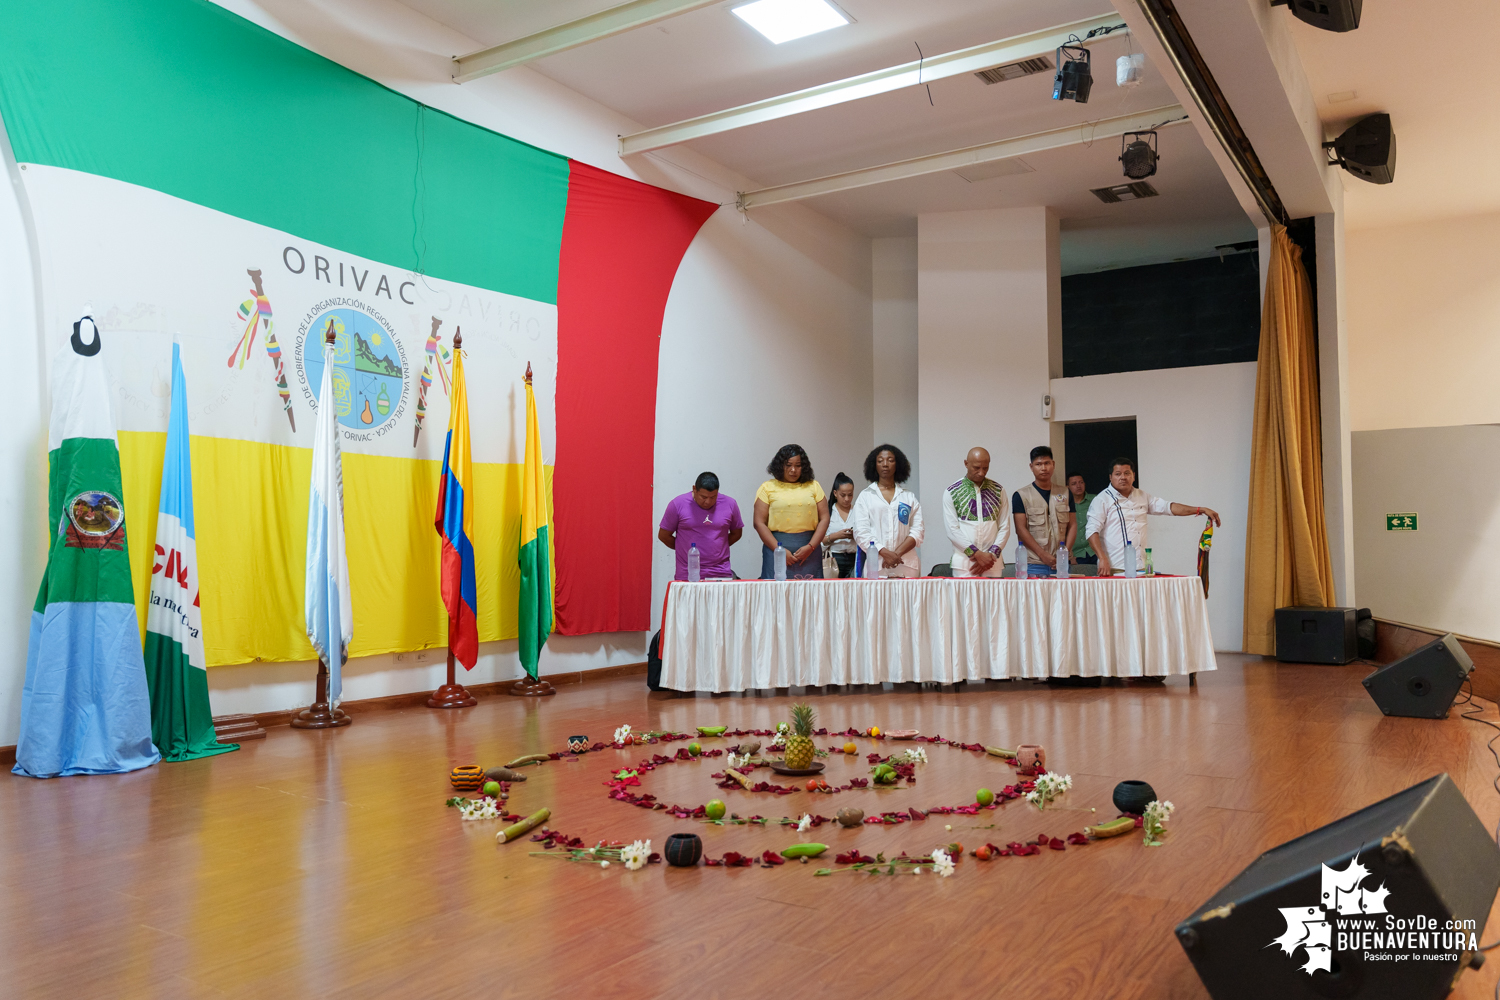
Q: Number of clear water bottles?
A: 6